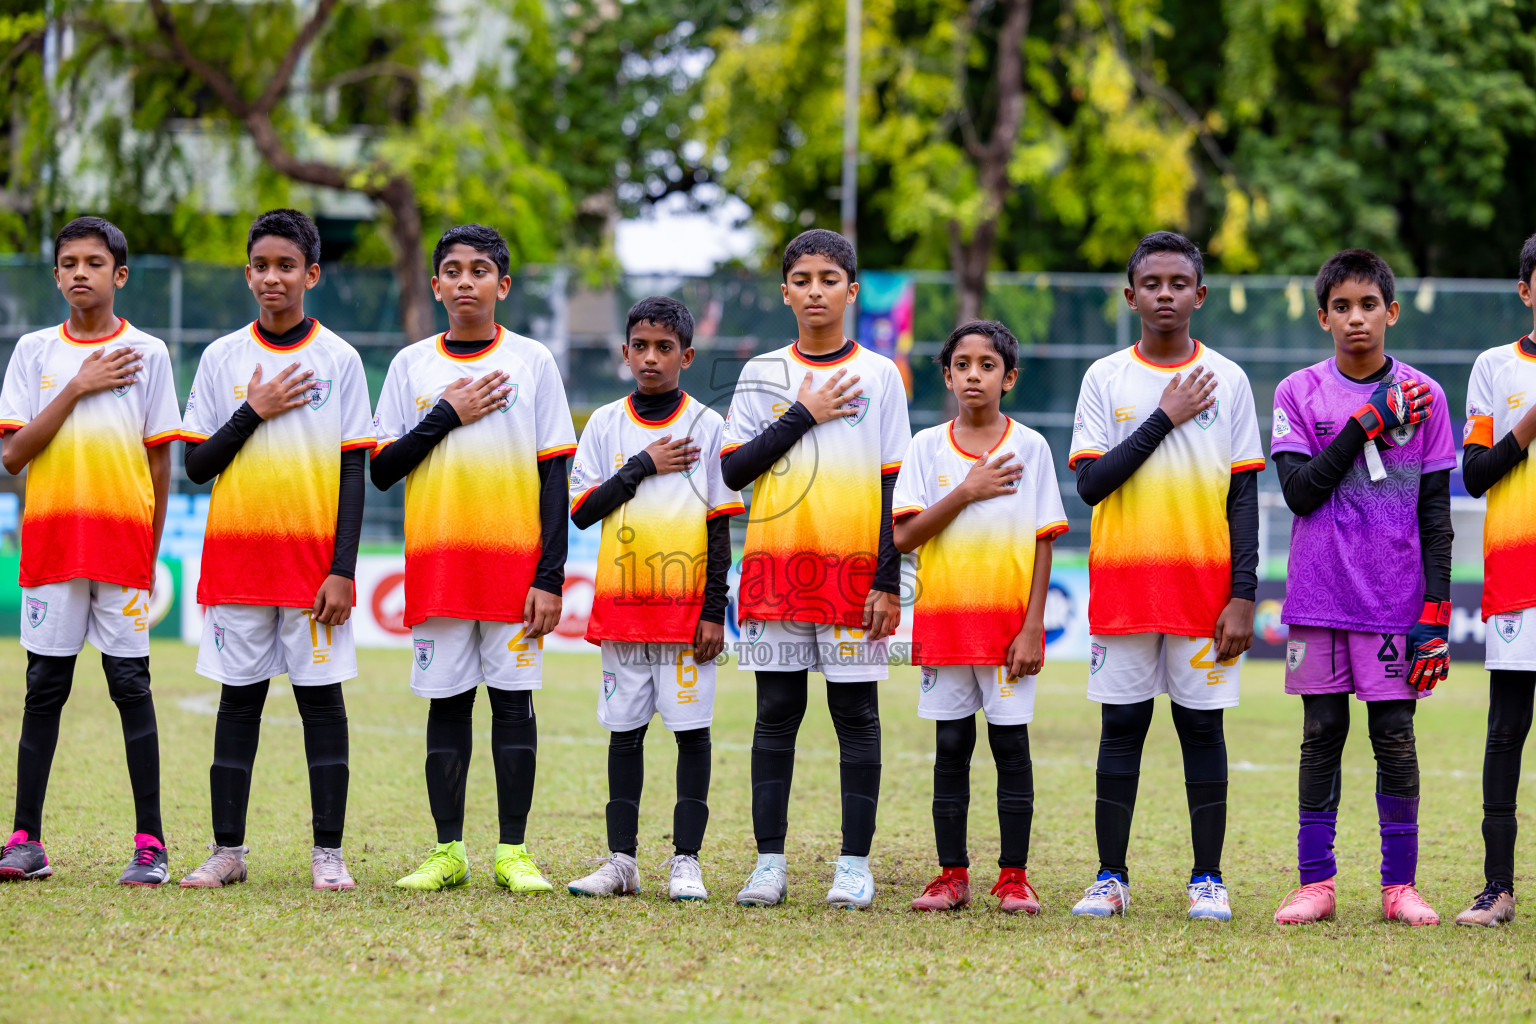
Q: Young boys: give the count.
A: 9